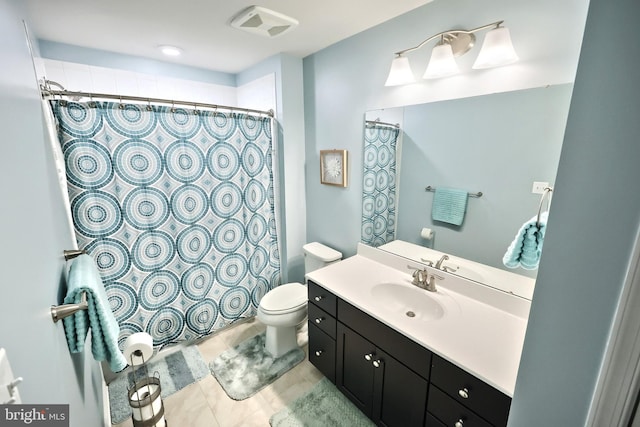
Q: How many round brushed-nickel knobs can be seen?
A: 7